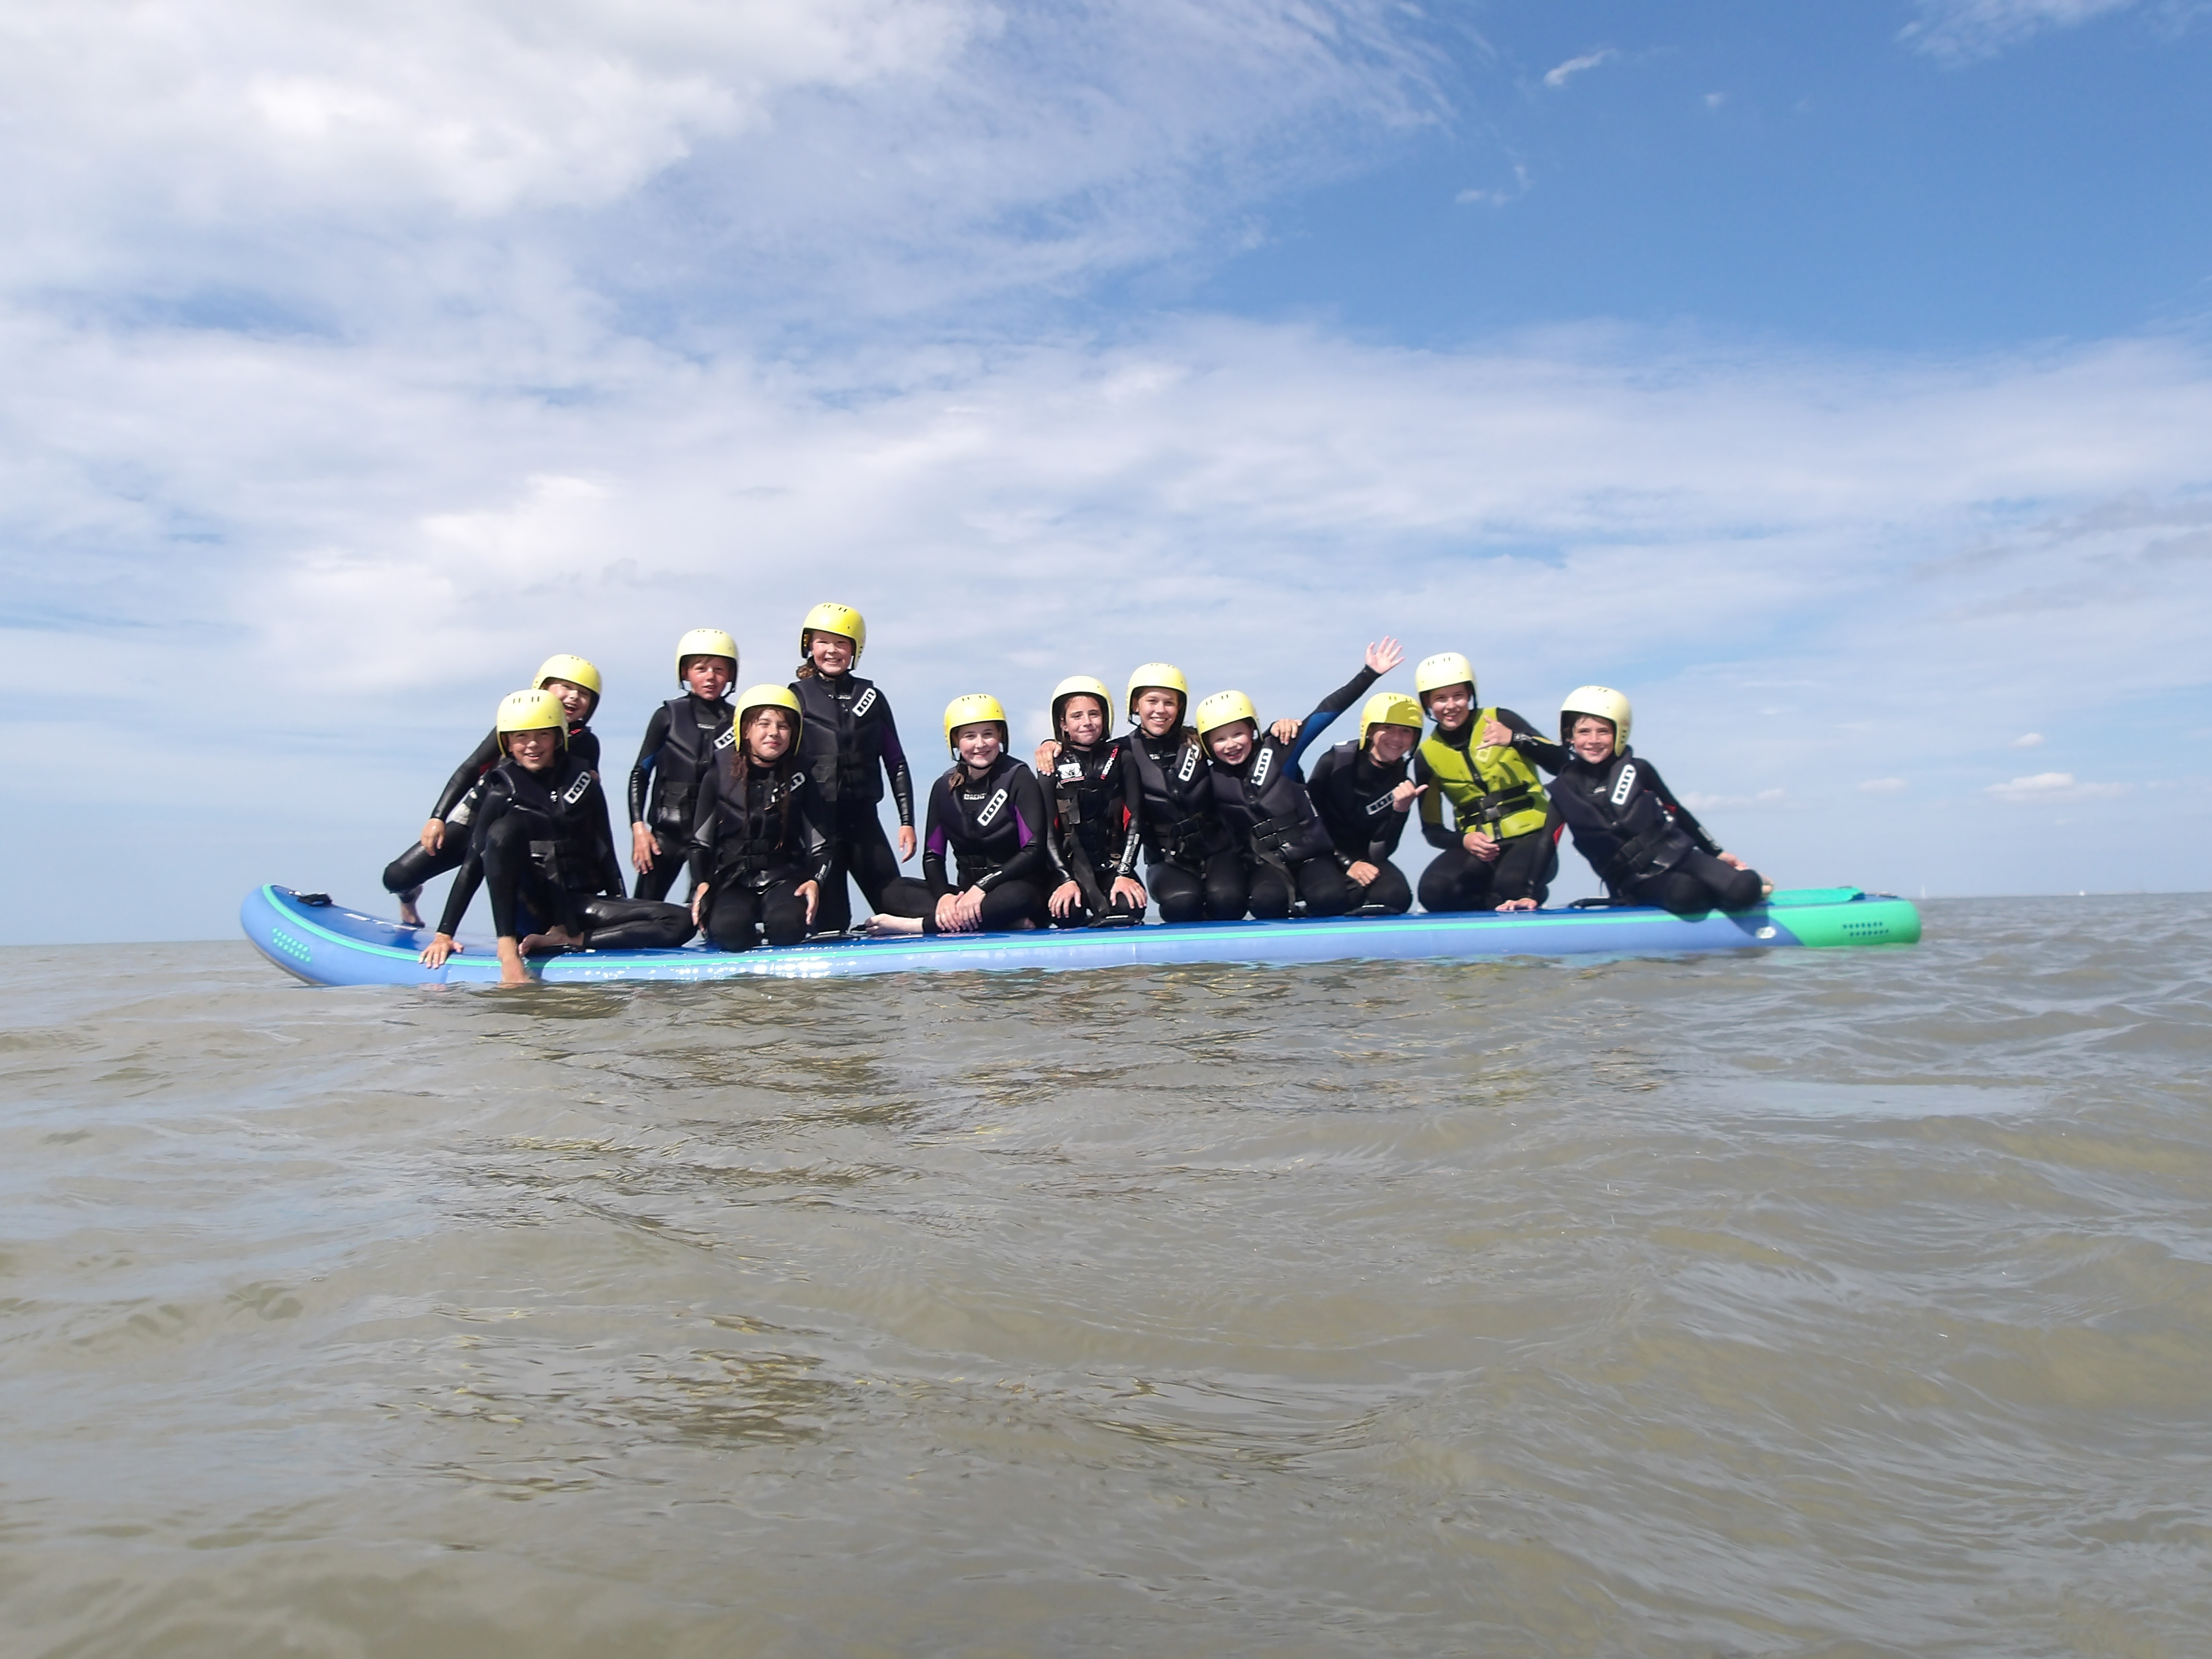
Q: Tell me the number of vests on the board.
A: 12